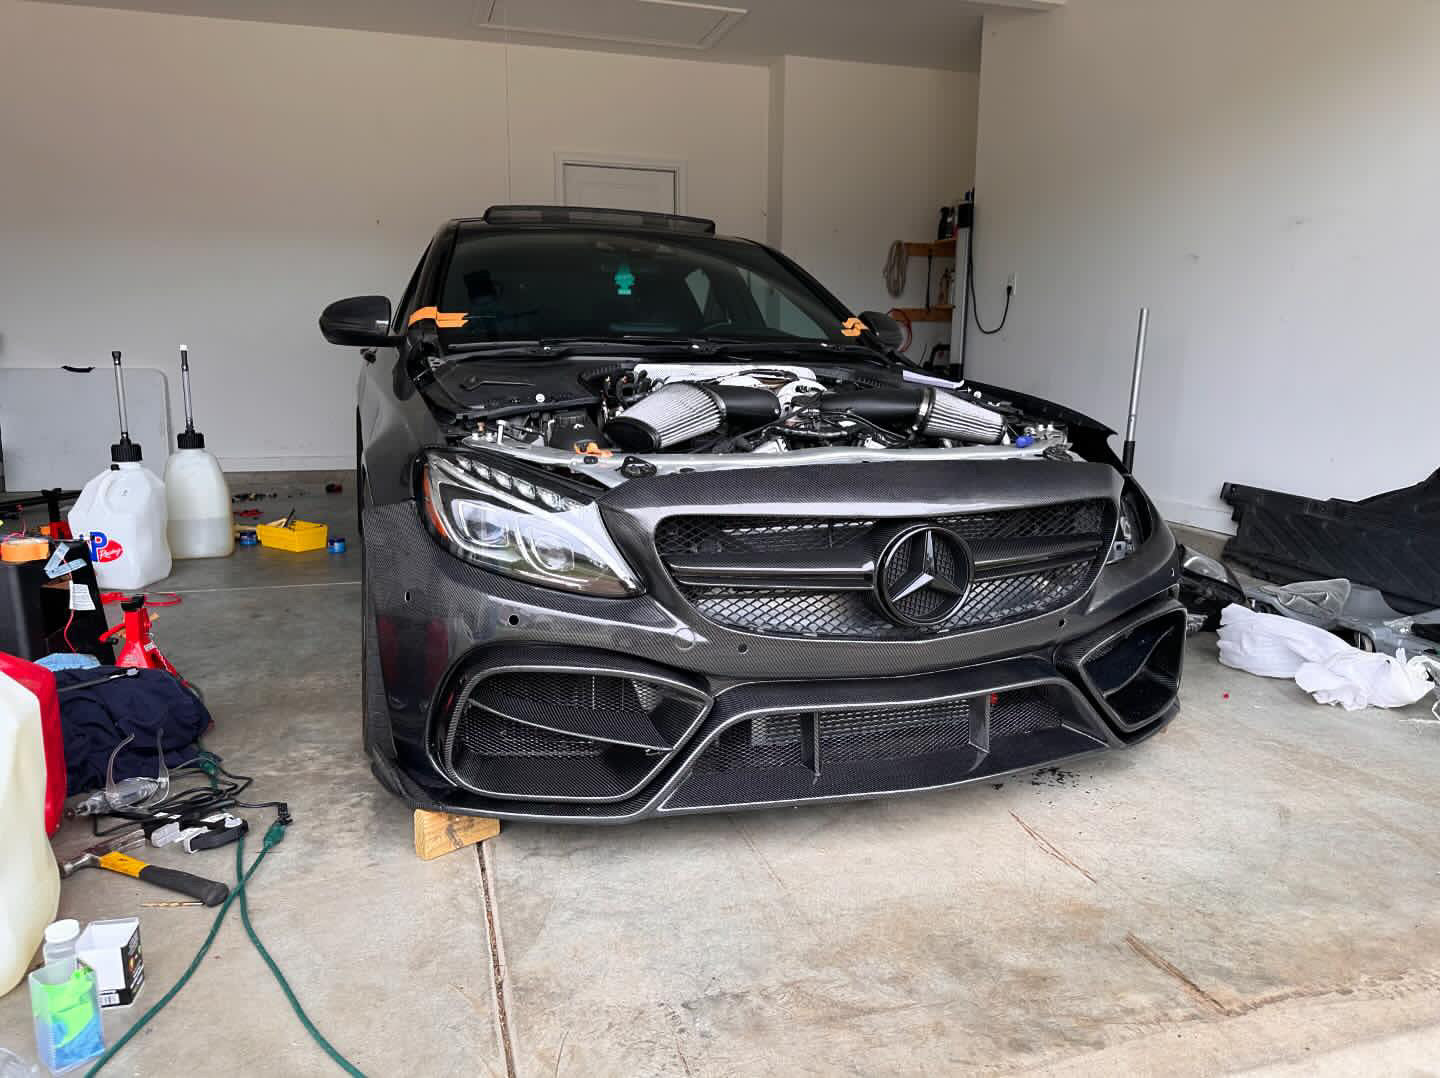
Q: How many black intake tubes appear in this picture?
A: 2